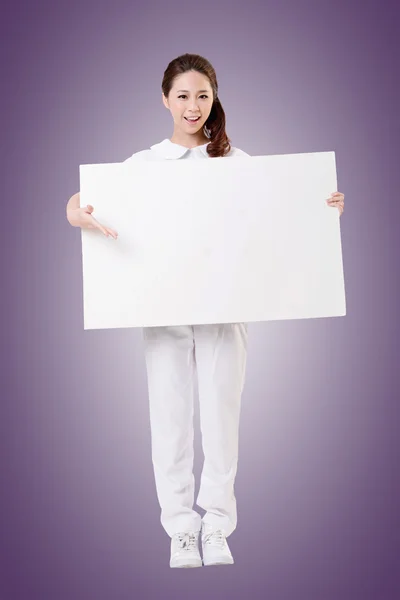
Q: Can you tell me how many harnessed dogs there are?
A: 0